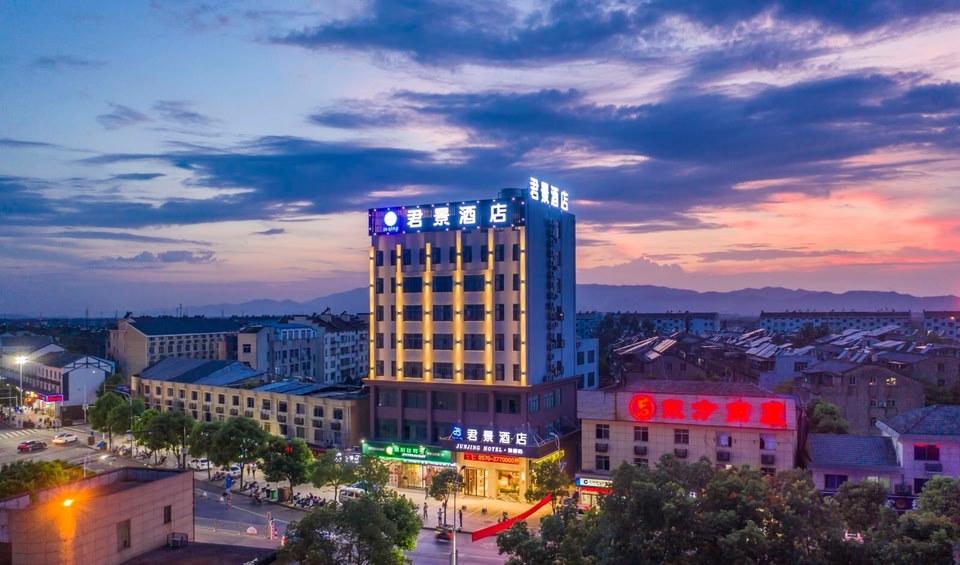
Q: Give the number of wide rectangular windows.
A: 12